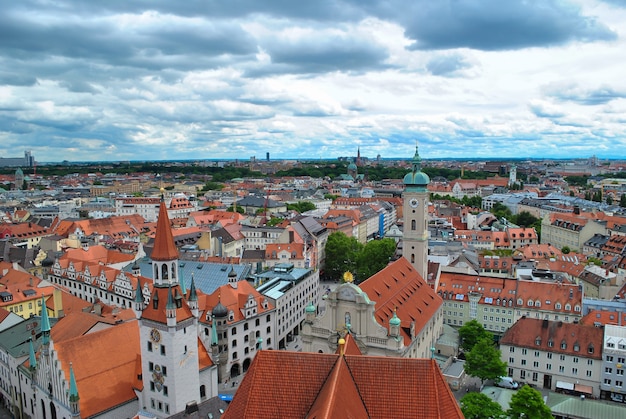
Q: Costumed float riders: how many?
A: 0